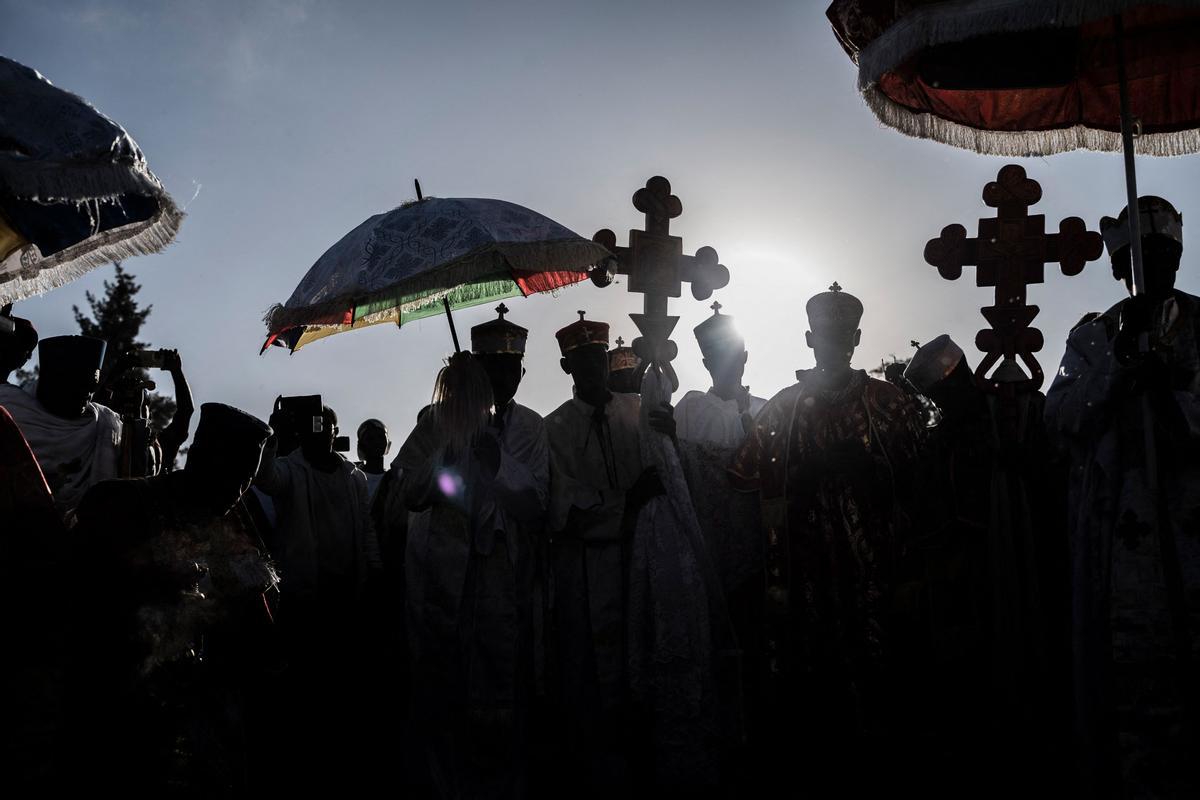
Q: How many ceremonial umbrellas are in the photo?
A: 3